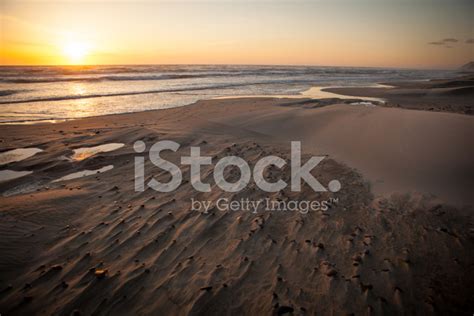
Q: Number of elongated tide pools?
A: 4